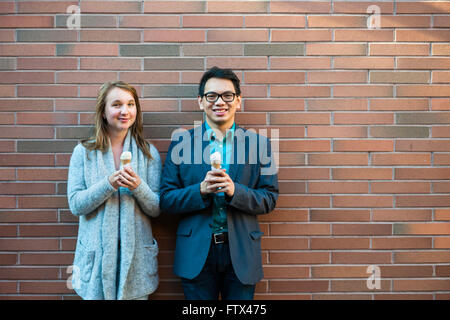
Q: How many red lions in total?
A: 0